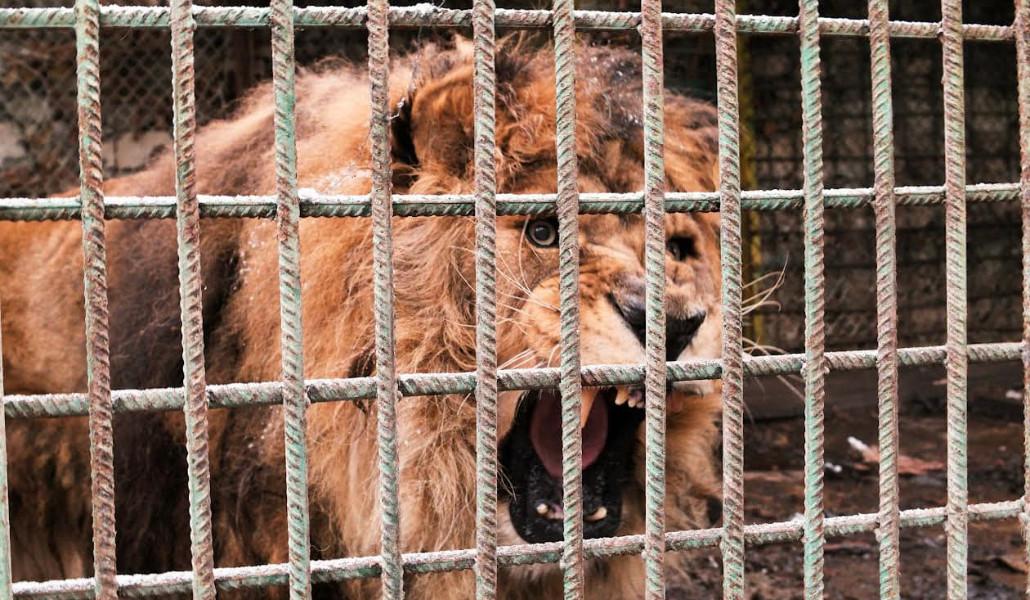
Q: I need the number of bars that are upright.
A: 13